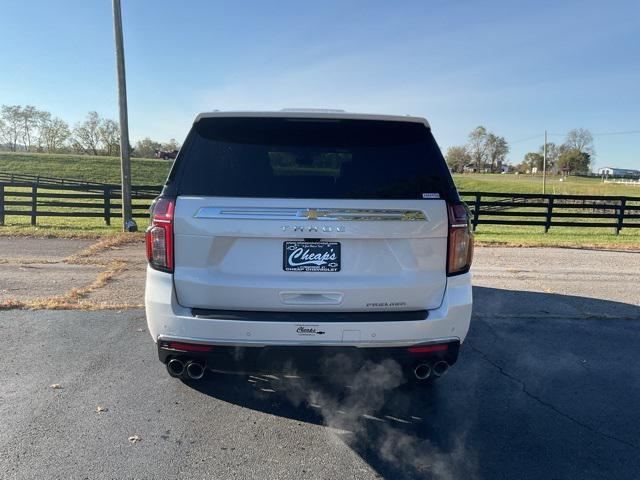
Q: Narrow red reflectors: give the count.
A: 2